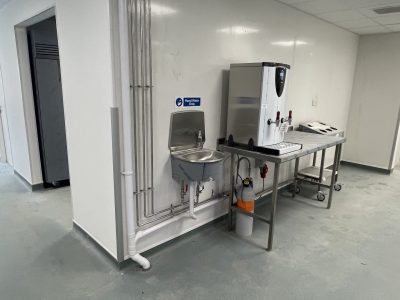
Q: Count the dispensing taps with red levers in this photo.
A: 2